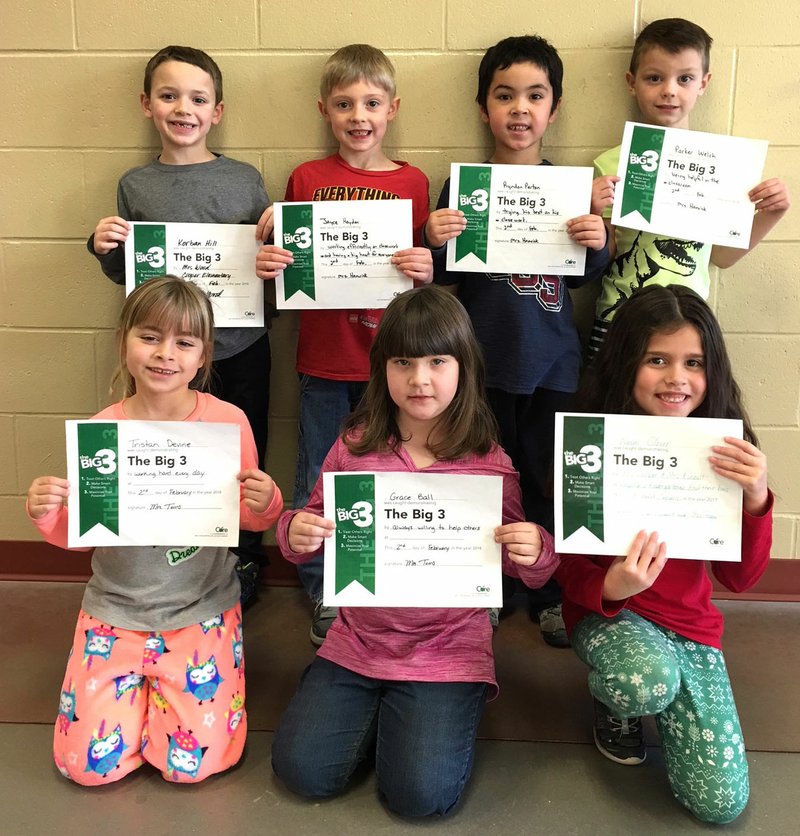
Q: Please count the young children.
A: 7